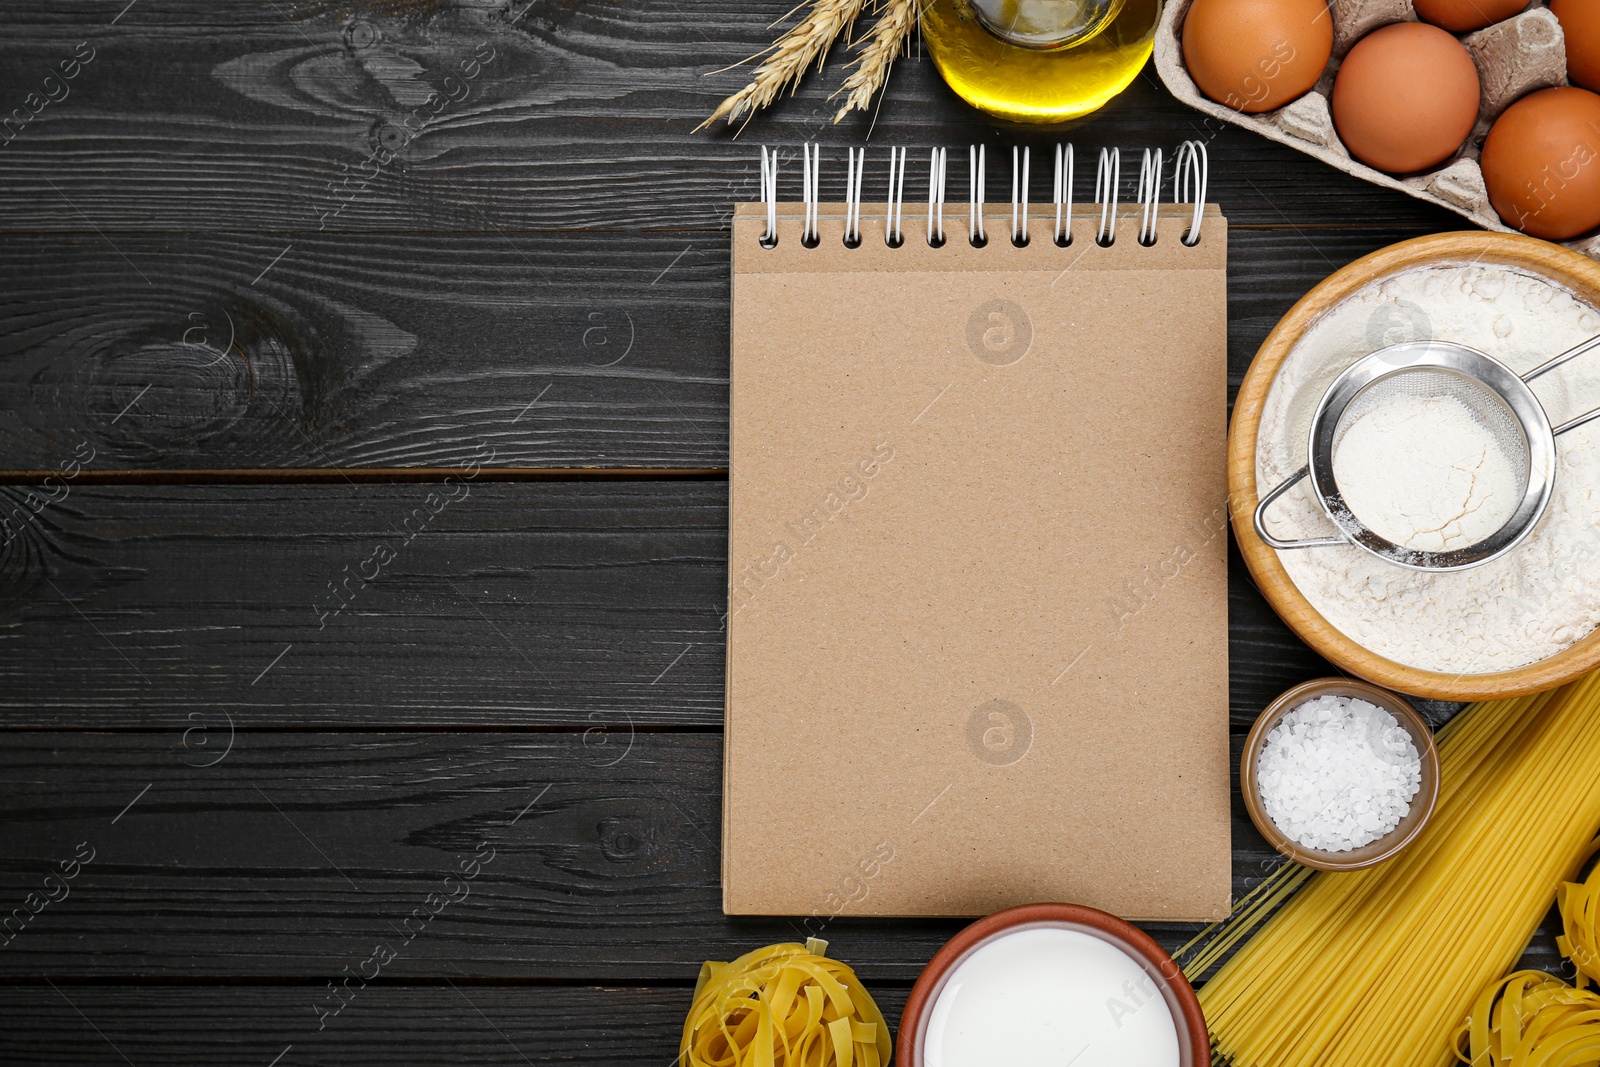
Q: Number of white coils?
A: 11